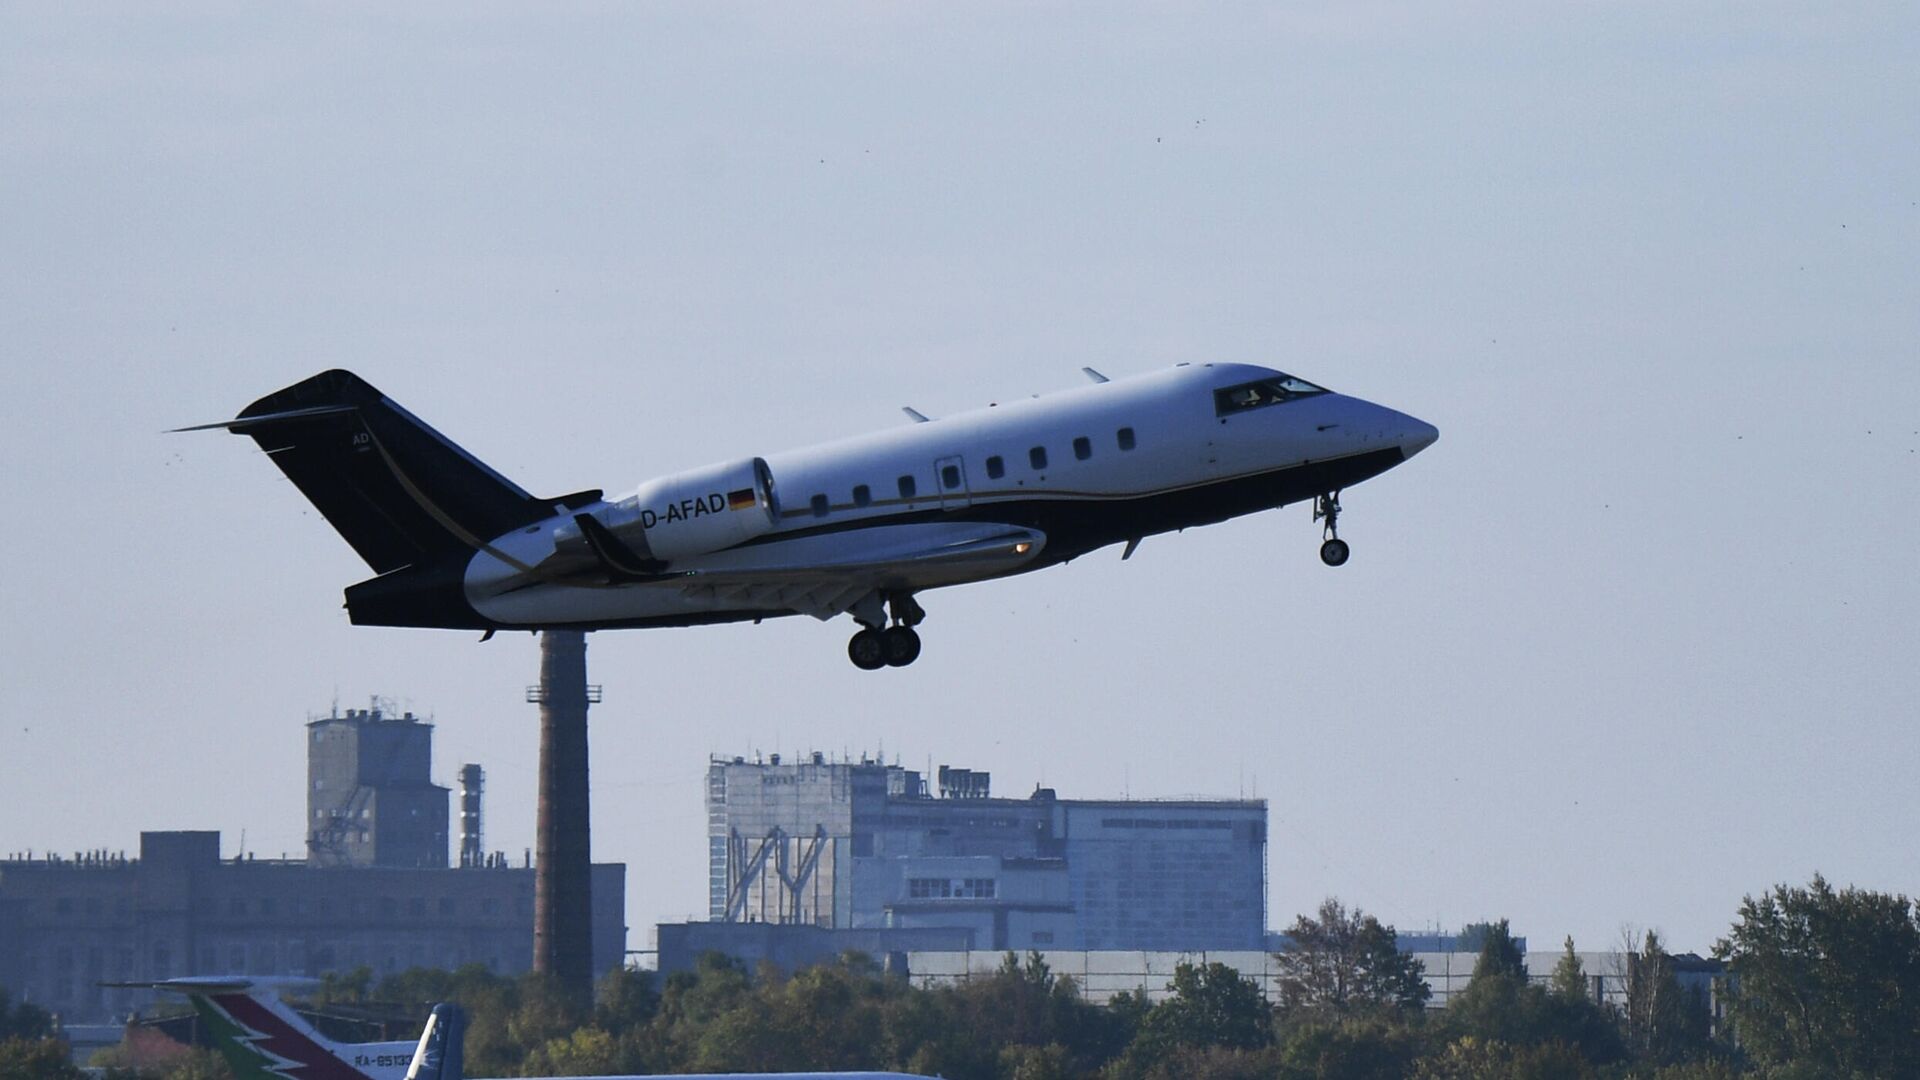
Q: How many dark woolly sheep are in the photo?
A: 0